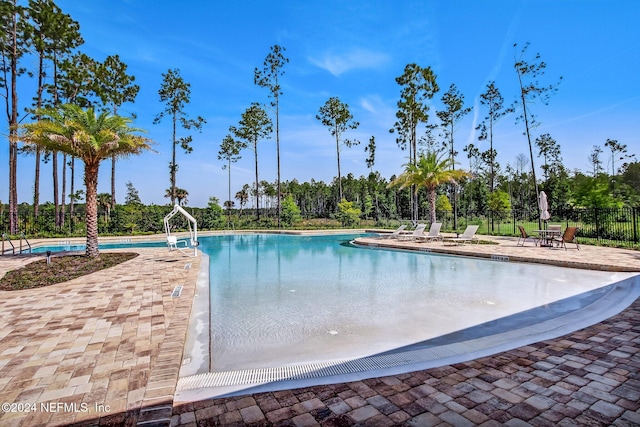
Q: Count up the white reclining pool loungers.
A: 4